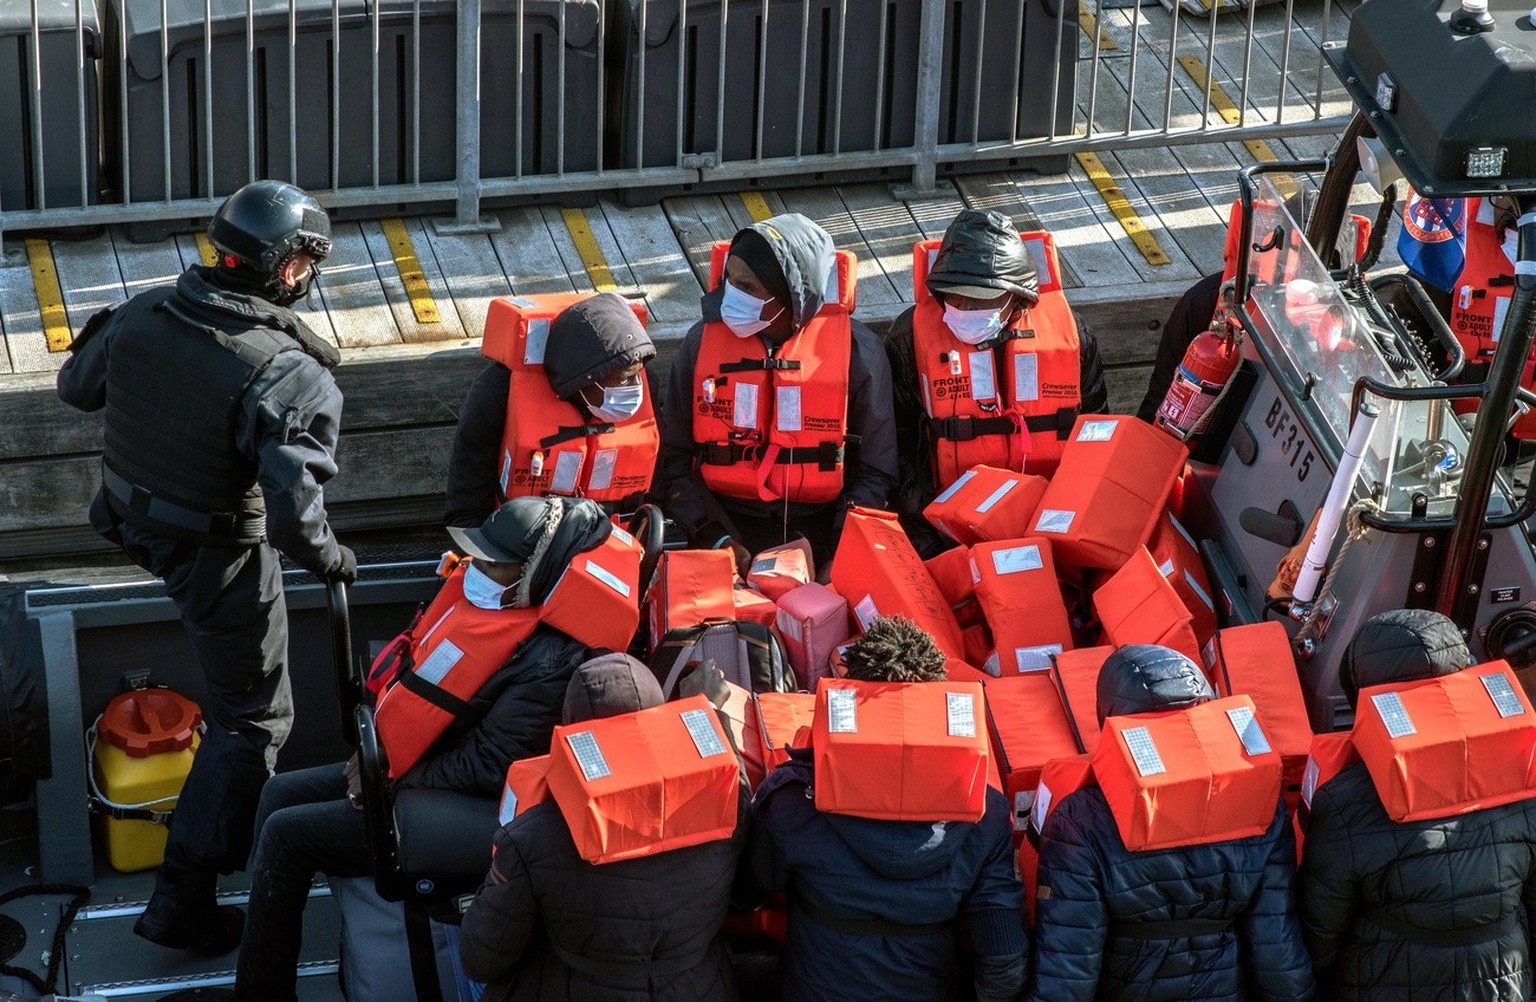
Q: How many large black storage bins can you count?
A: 3